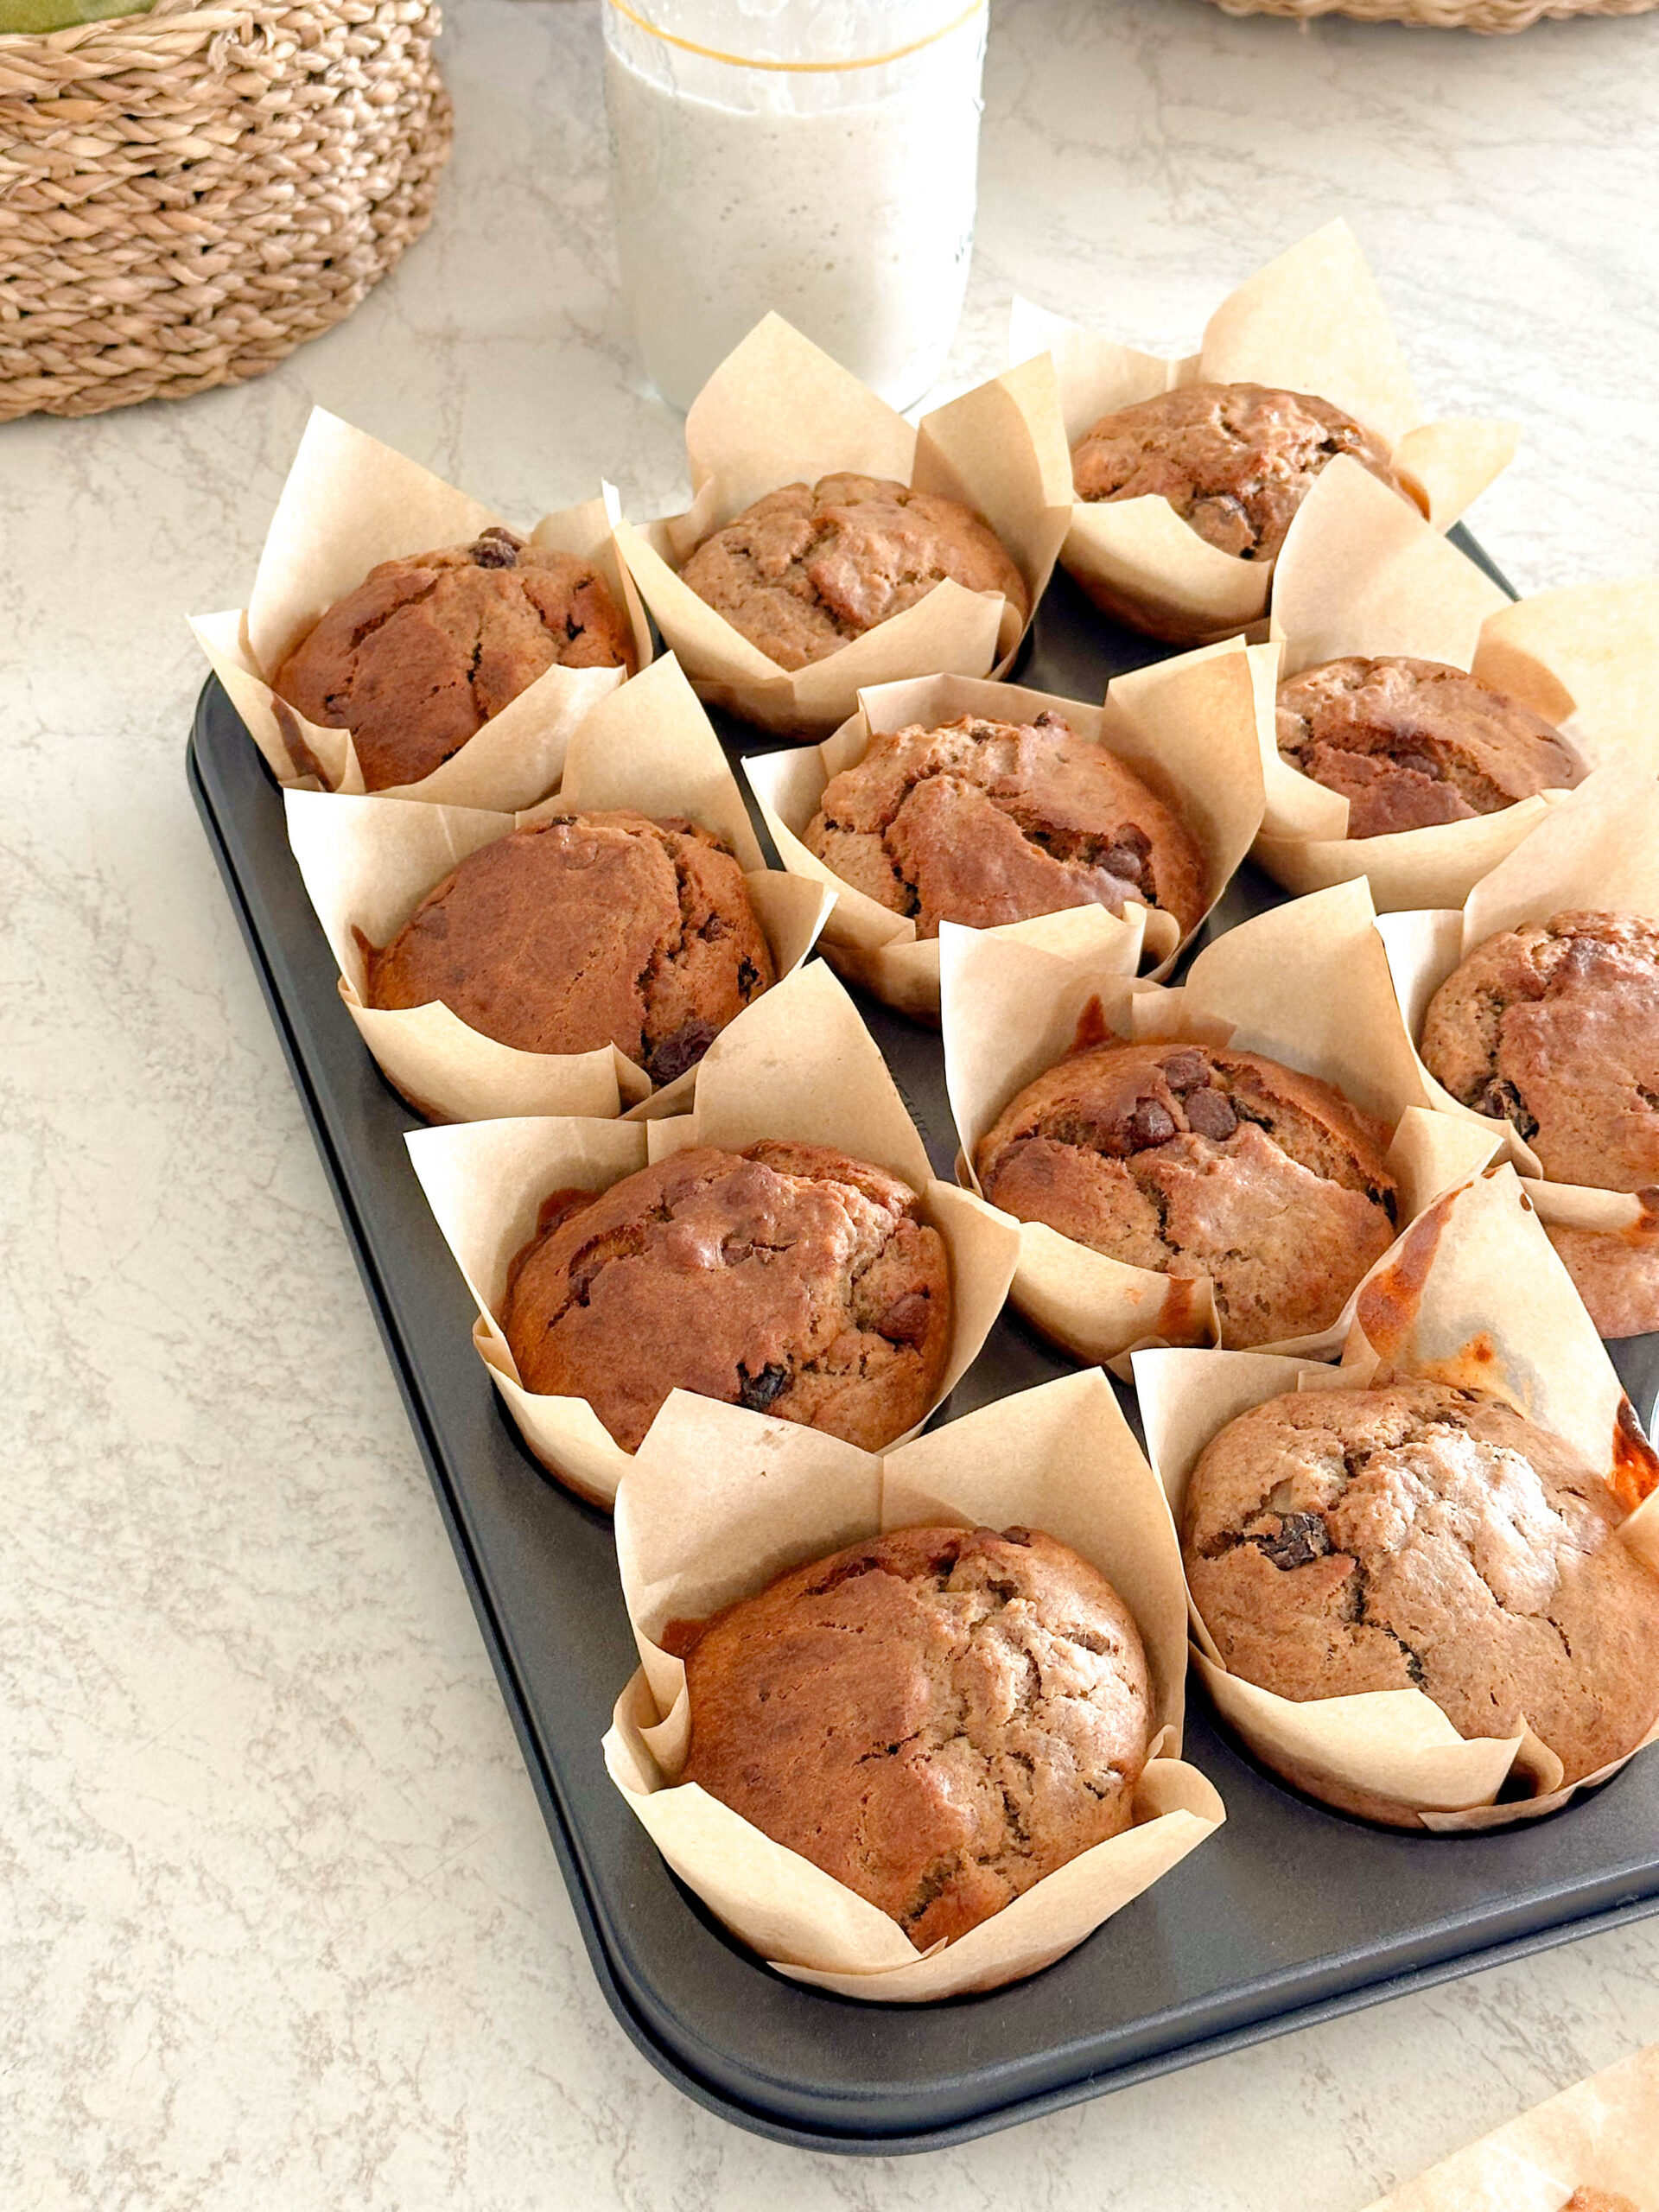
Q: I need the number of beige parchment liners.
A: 11